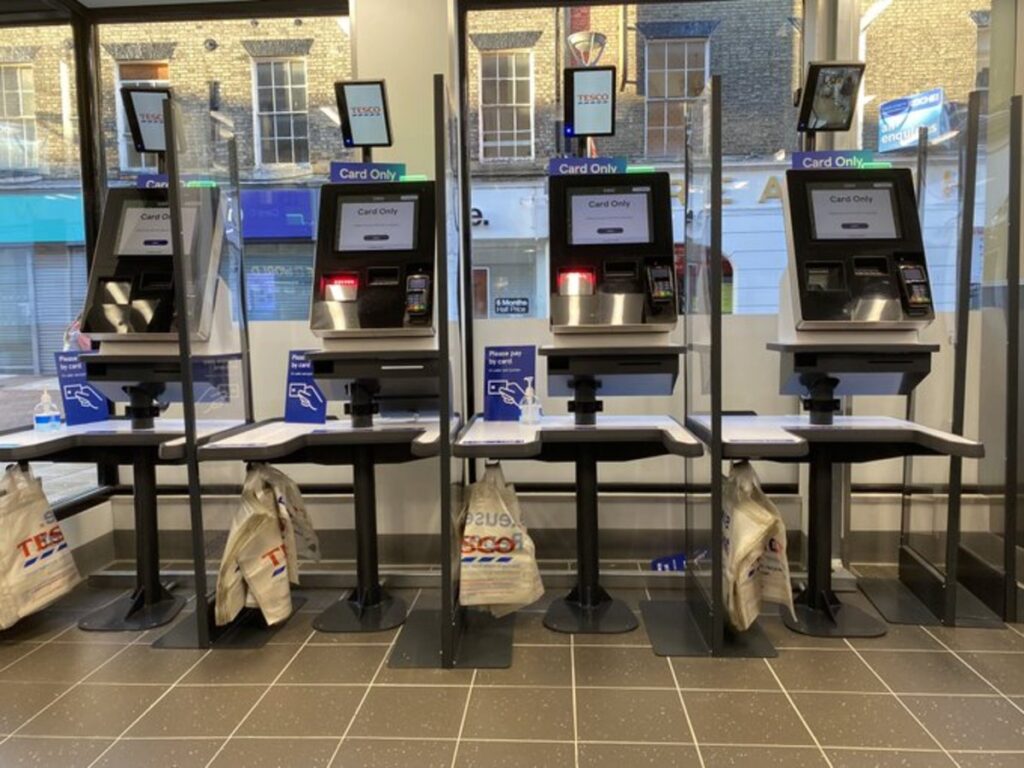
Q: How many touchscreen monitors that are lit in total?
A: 4